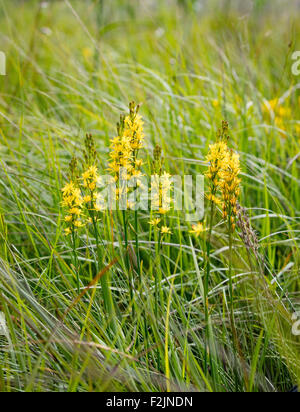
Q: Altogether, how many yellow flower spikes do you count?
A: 7